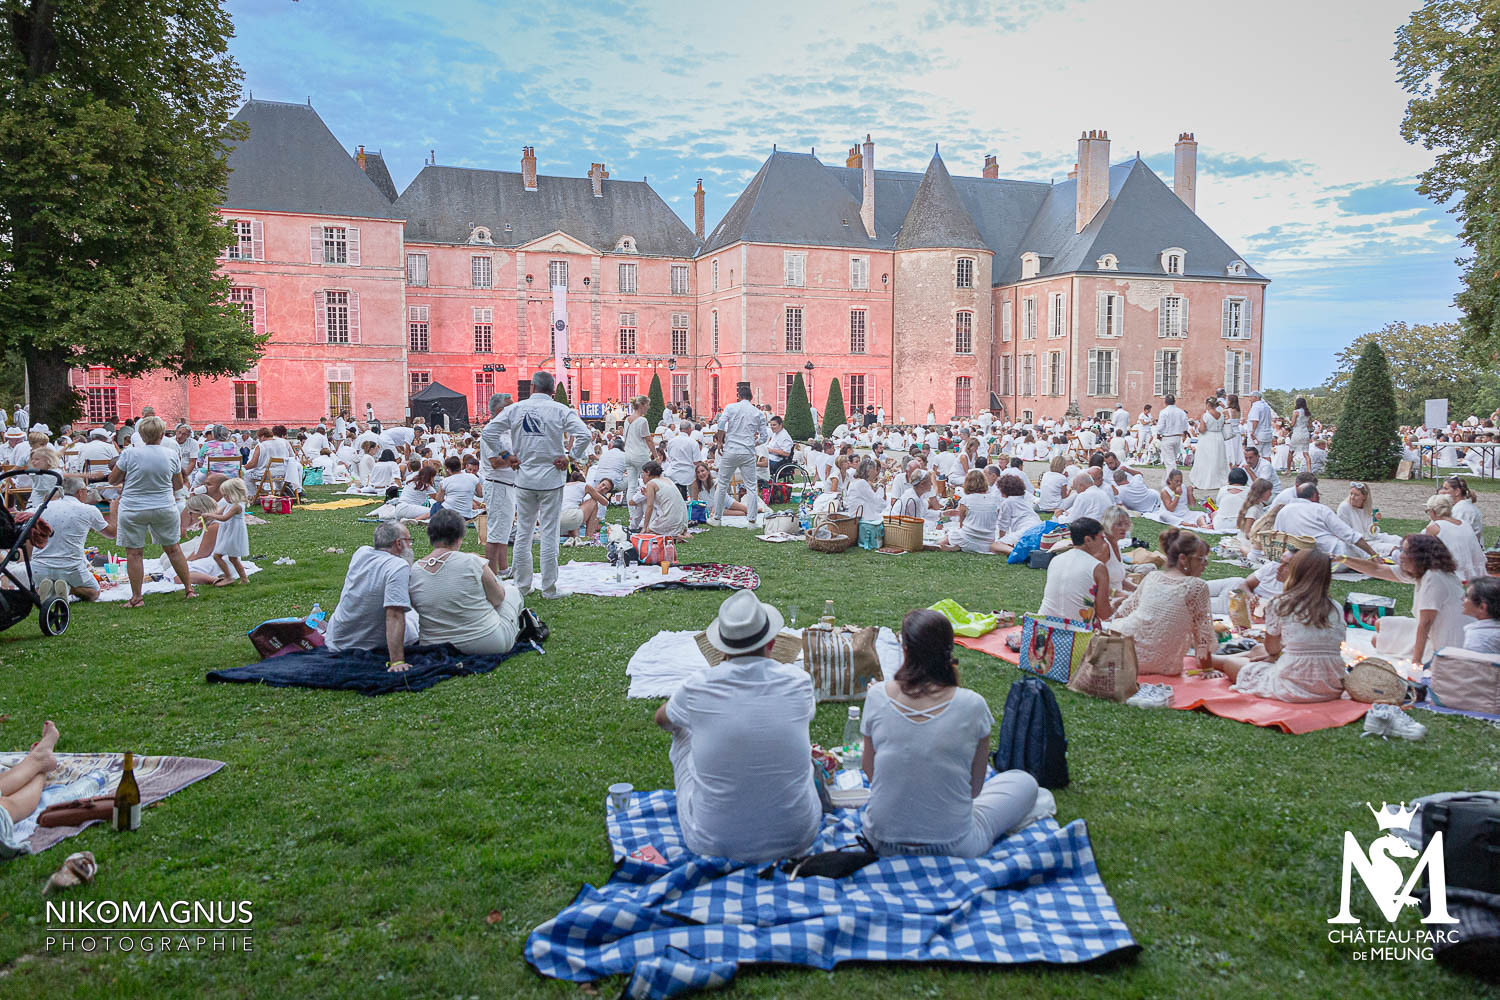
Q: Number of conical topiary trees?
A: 5